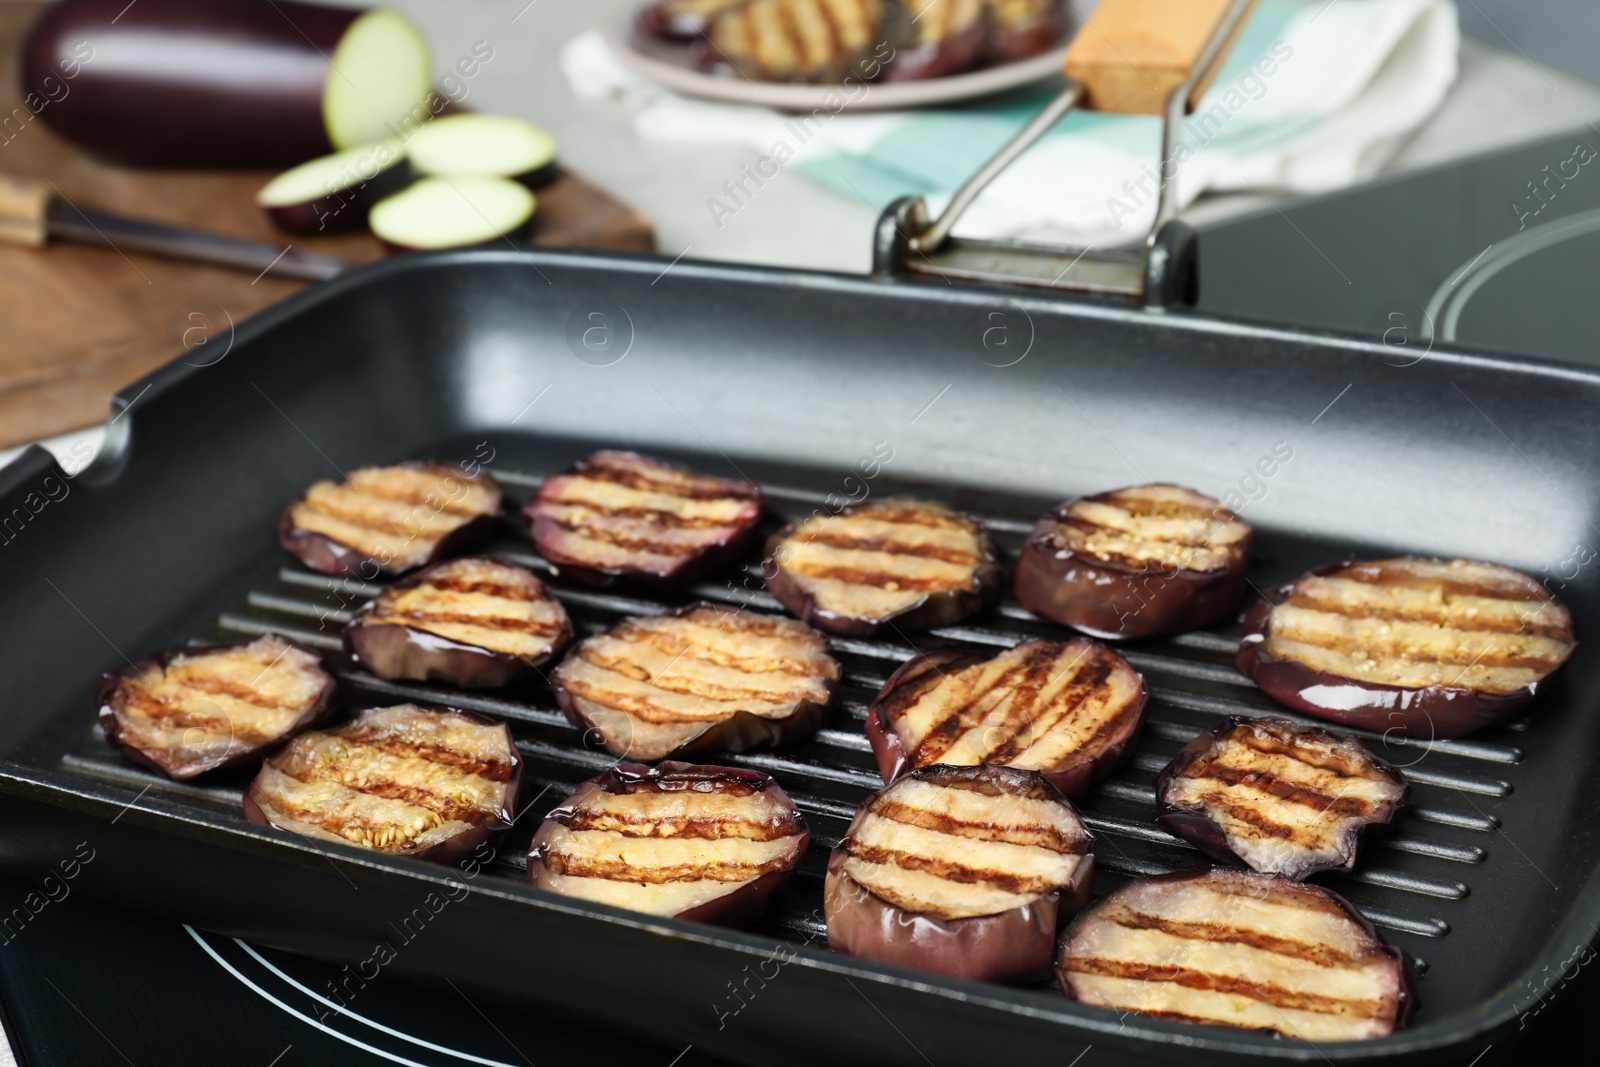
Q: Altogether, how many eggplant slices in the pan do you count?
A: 14